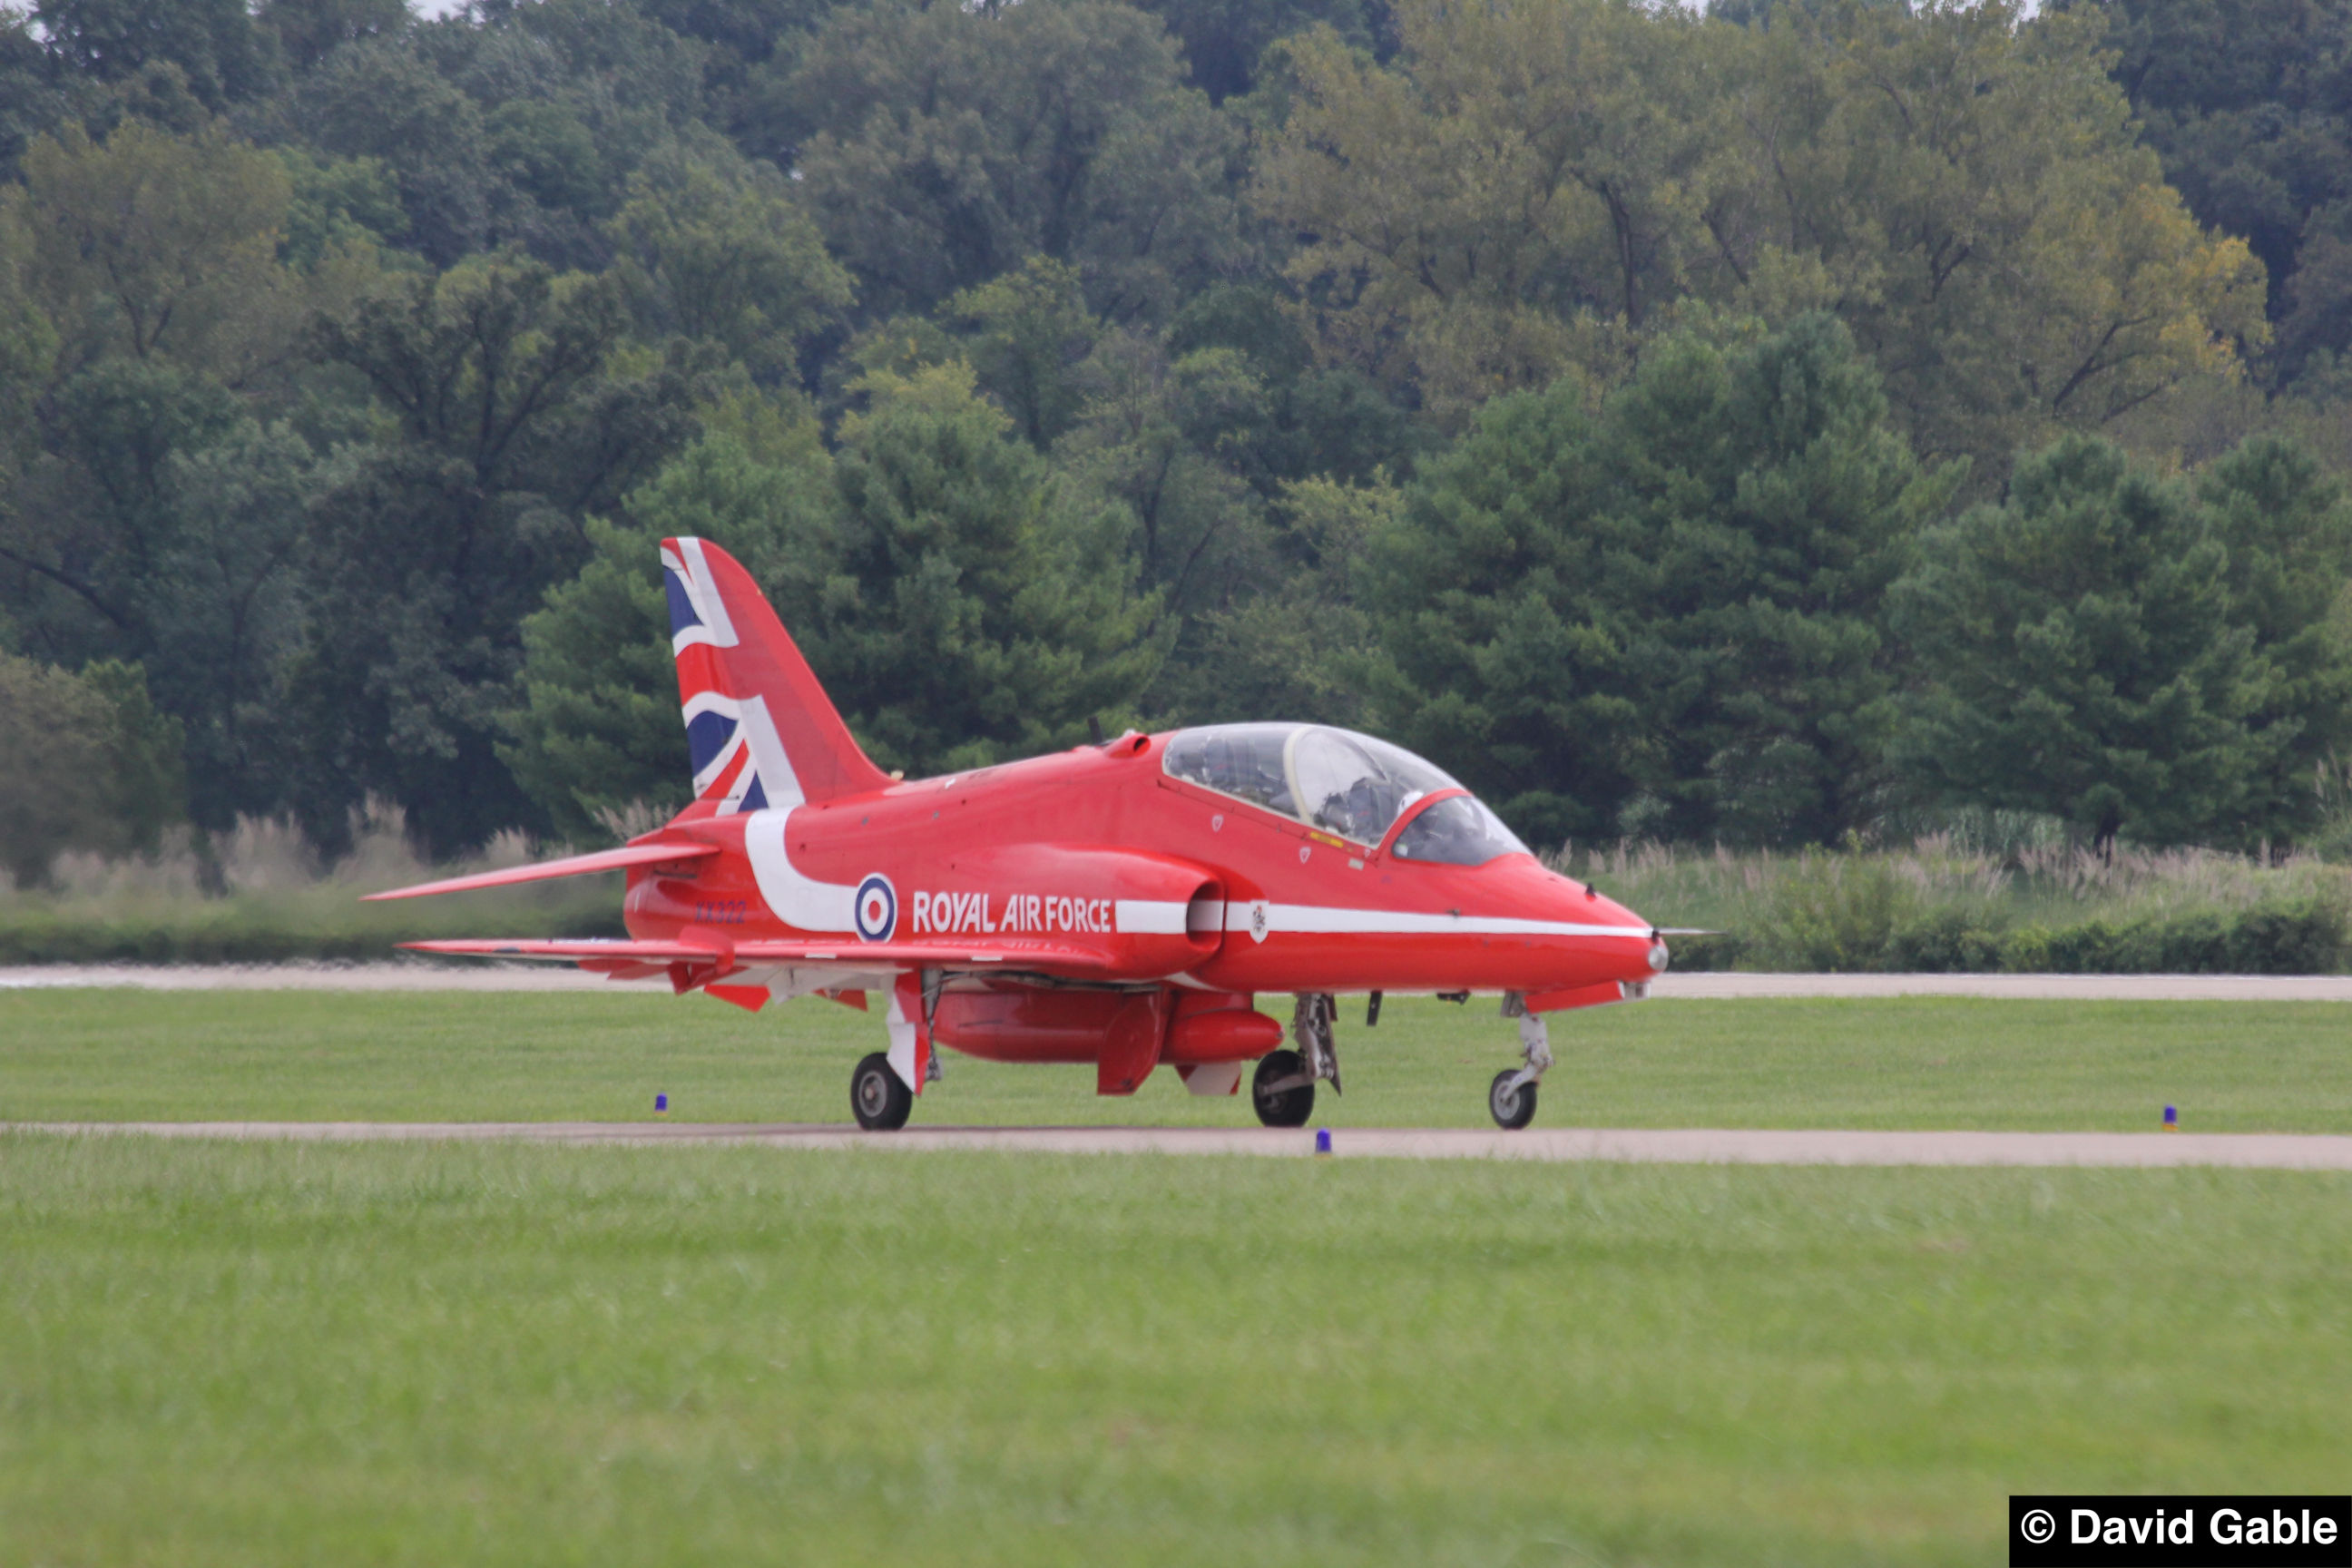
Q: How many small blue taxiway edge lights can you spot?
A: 3